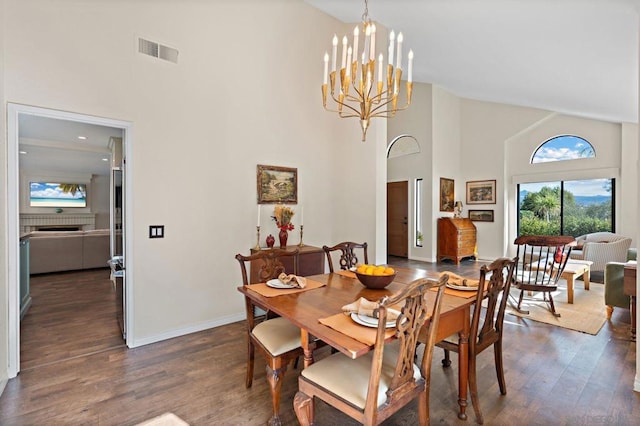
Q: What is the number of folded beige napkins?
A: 3